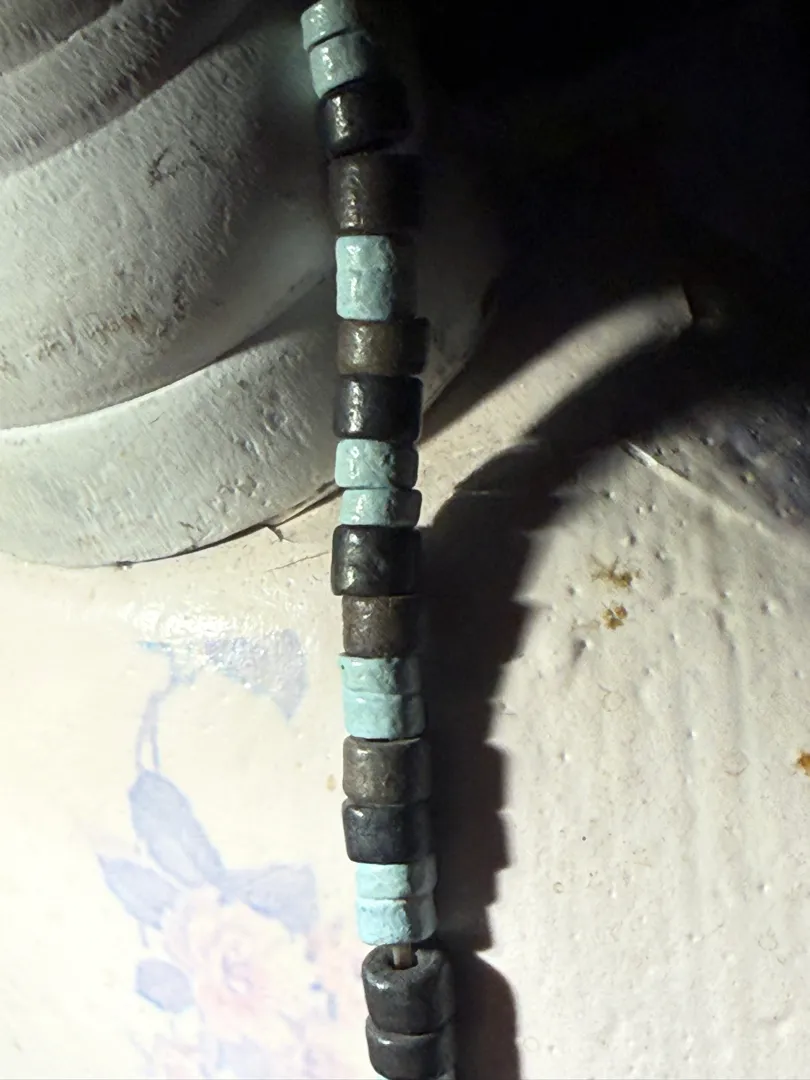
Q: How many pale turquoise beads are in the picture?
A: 10